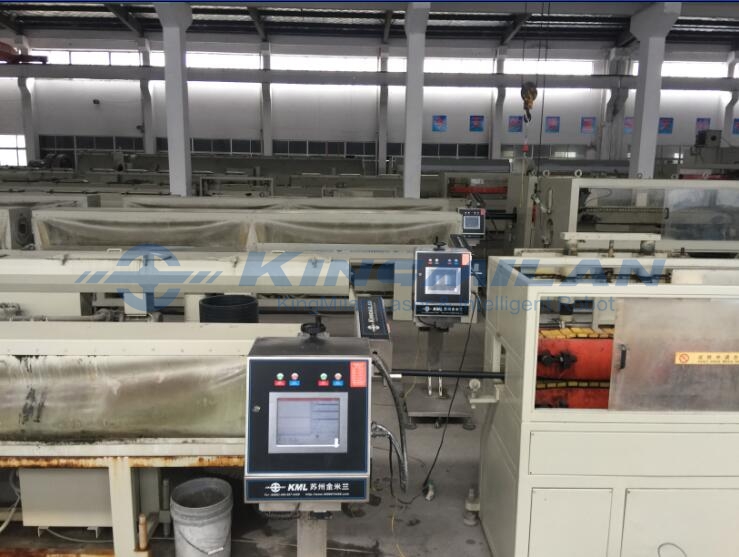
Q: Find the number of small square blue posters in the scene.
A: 9